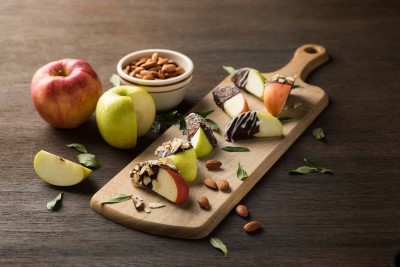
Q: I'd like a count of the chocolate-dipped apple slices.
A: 7